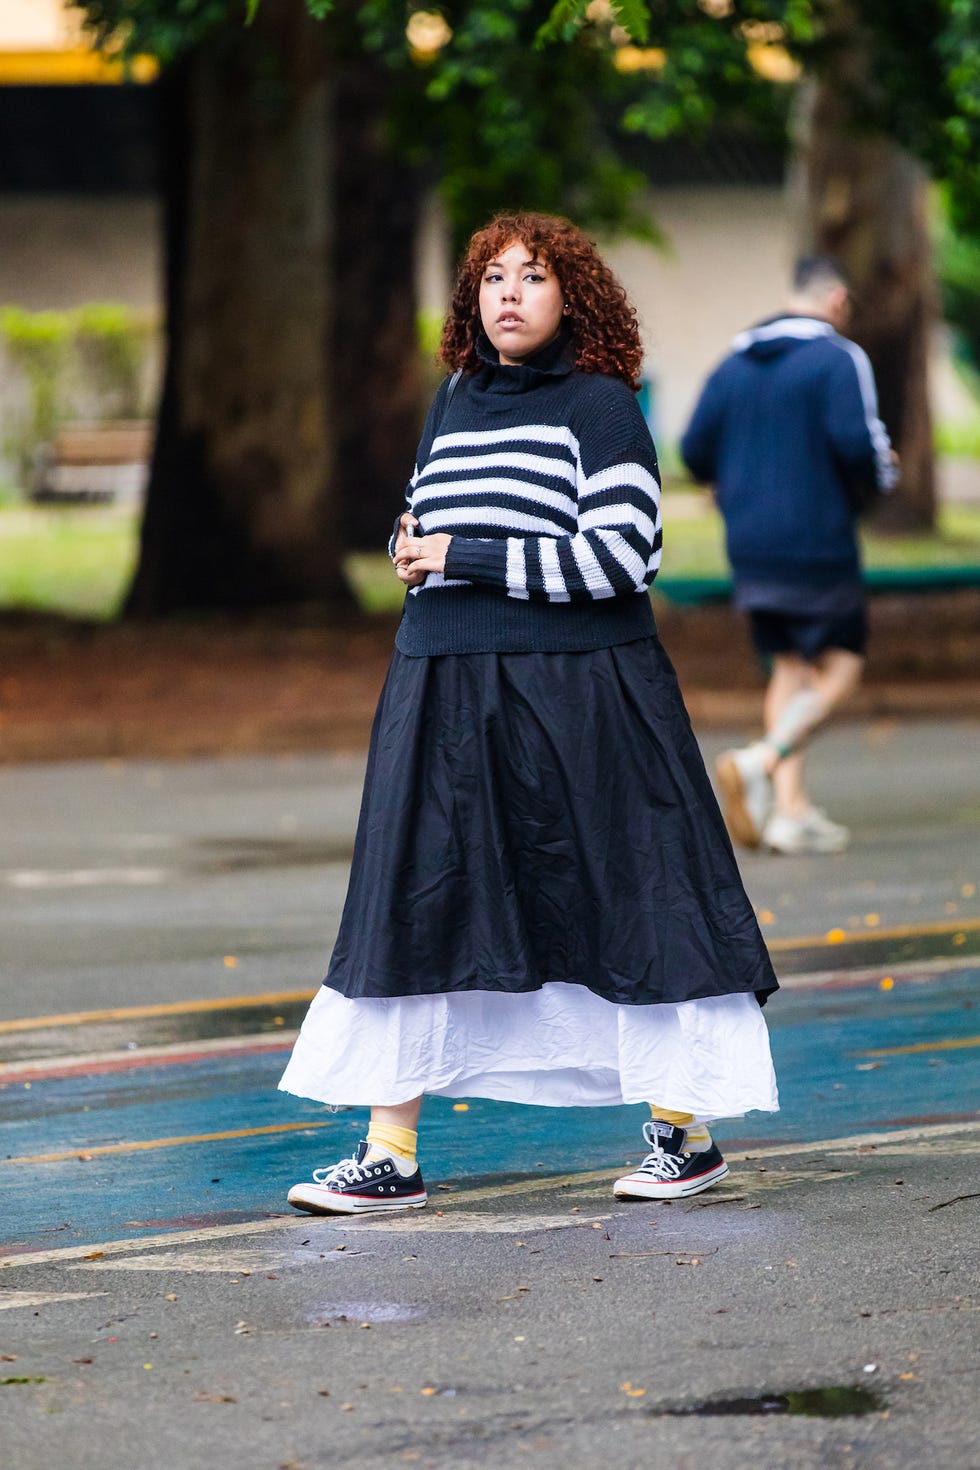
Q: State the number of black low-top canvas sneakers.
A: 2